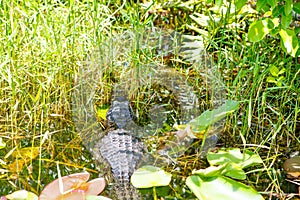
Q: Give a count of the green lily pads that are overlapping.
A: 3